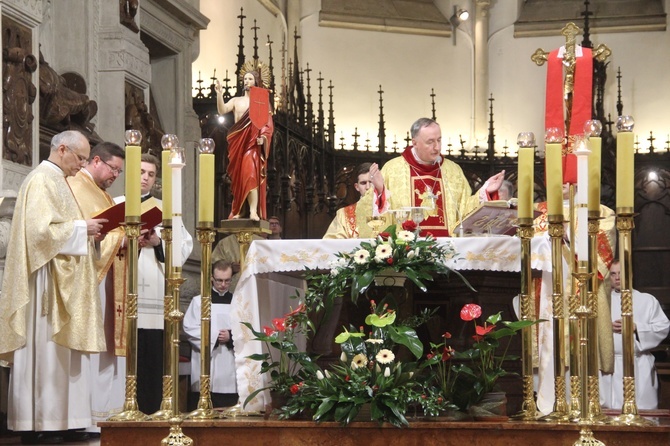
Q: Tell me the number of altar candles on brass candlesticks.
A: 9